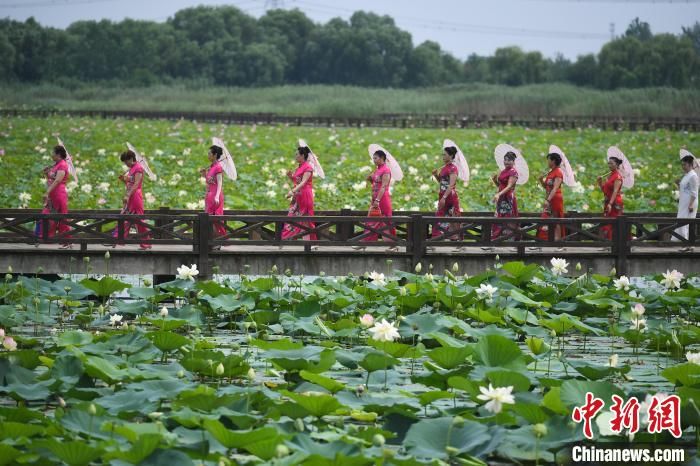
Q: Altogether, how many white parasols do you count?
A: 10